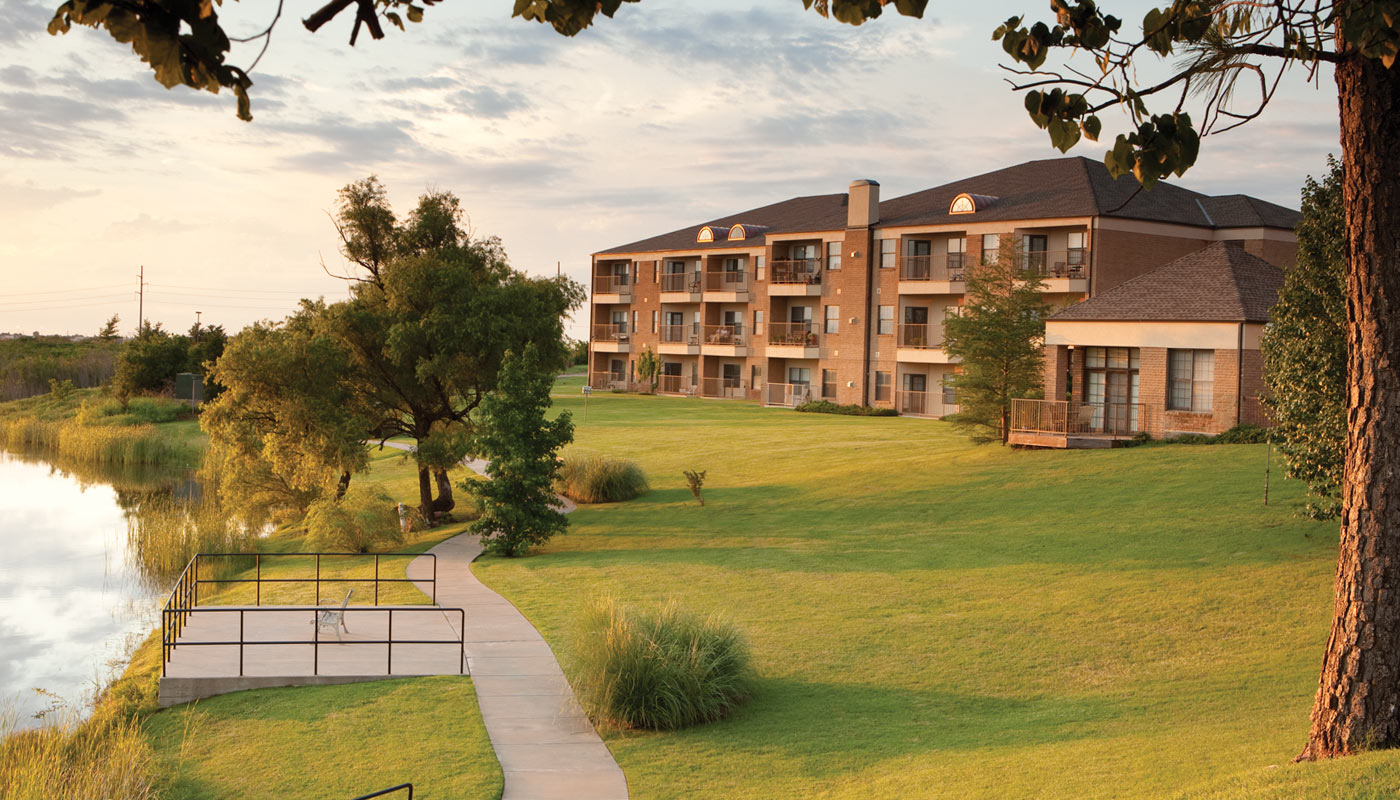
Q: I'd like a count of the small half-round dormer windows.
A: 3